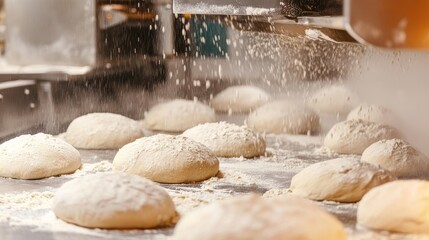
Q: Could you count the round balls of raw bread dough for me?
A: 15